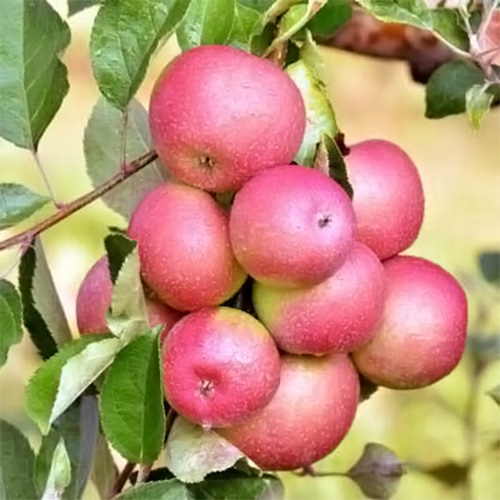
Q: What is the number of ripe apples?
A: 9